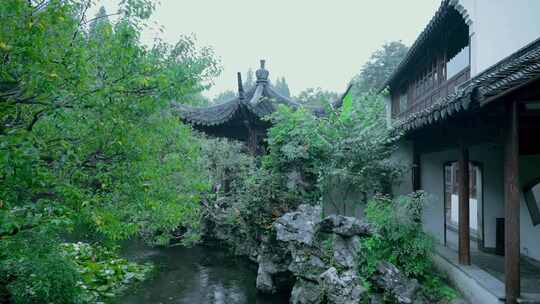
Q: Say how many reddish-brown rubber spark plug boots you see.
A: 0